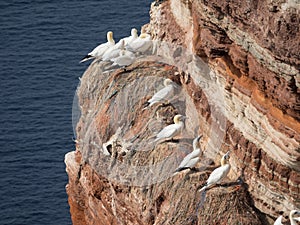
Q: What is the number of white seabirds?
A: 11